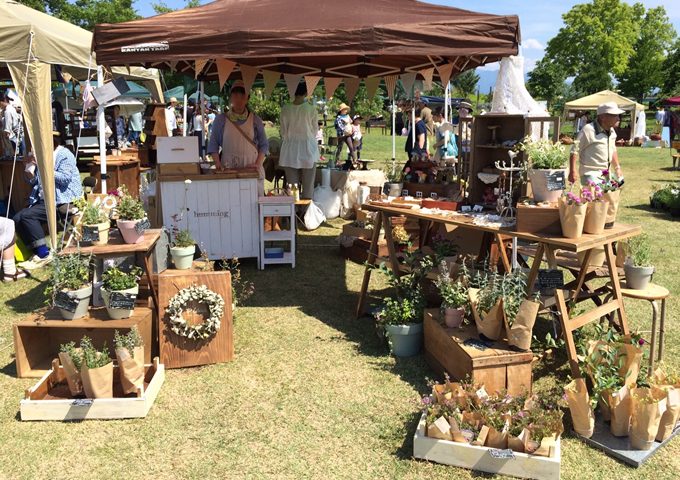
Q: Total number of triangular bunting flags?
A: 13